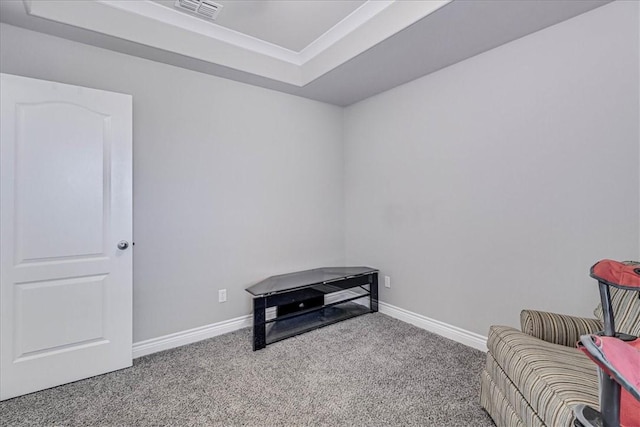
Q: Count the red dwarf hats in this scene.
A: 0